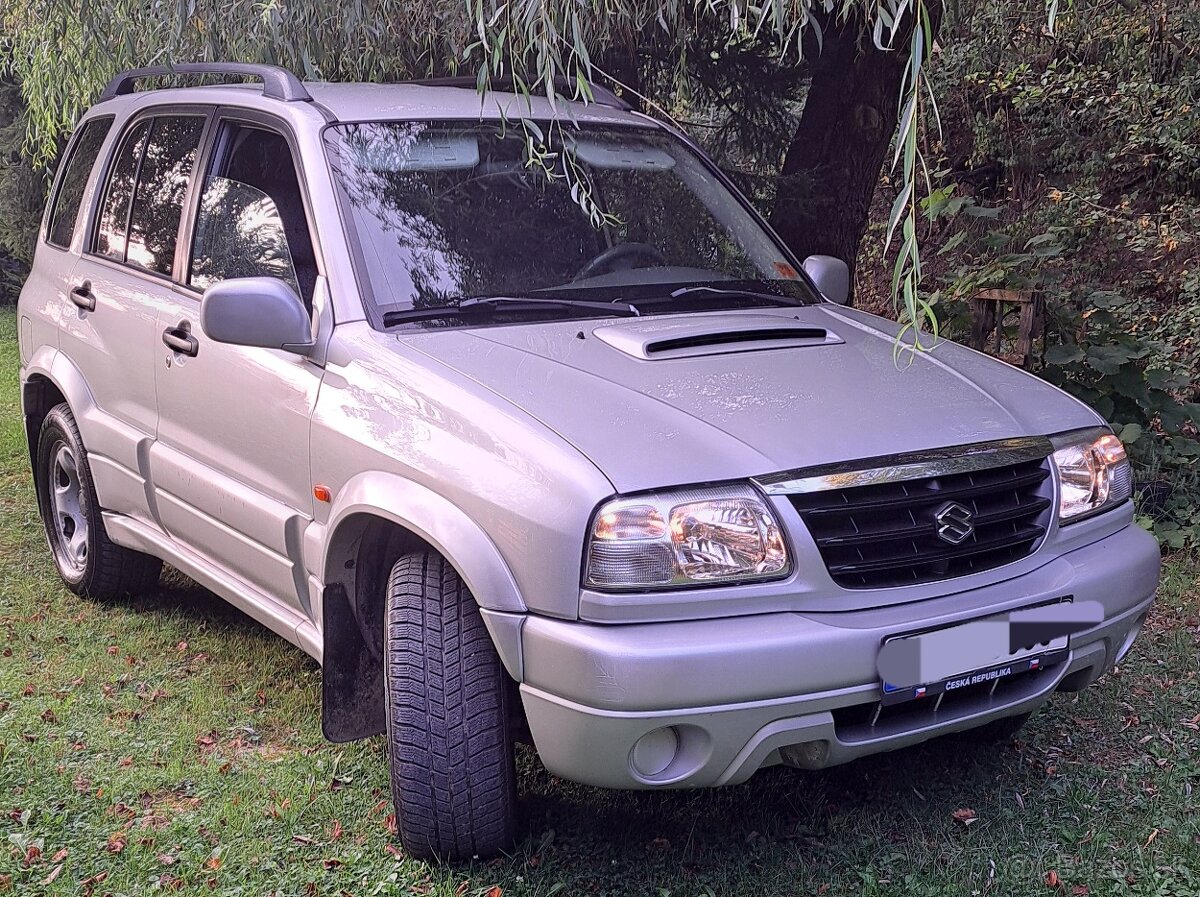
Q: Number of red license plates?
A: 0